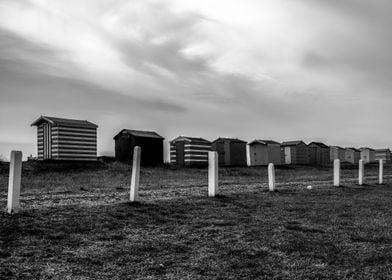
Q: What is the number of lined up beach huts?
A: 11